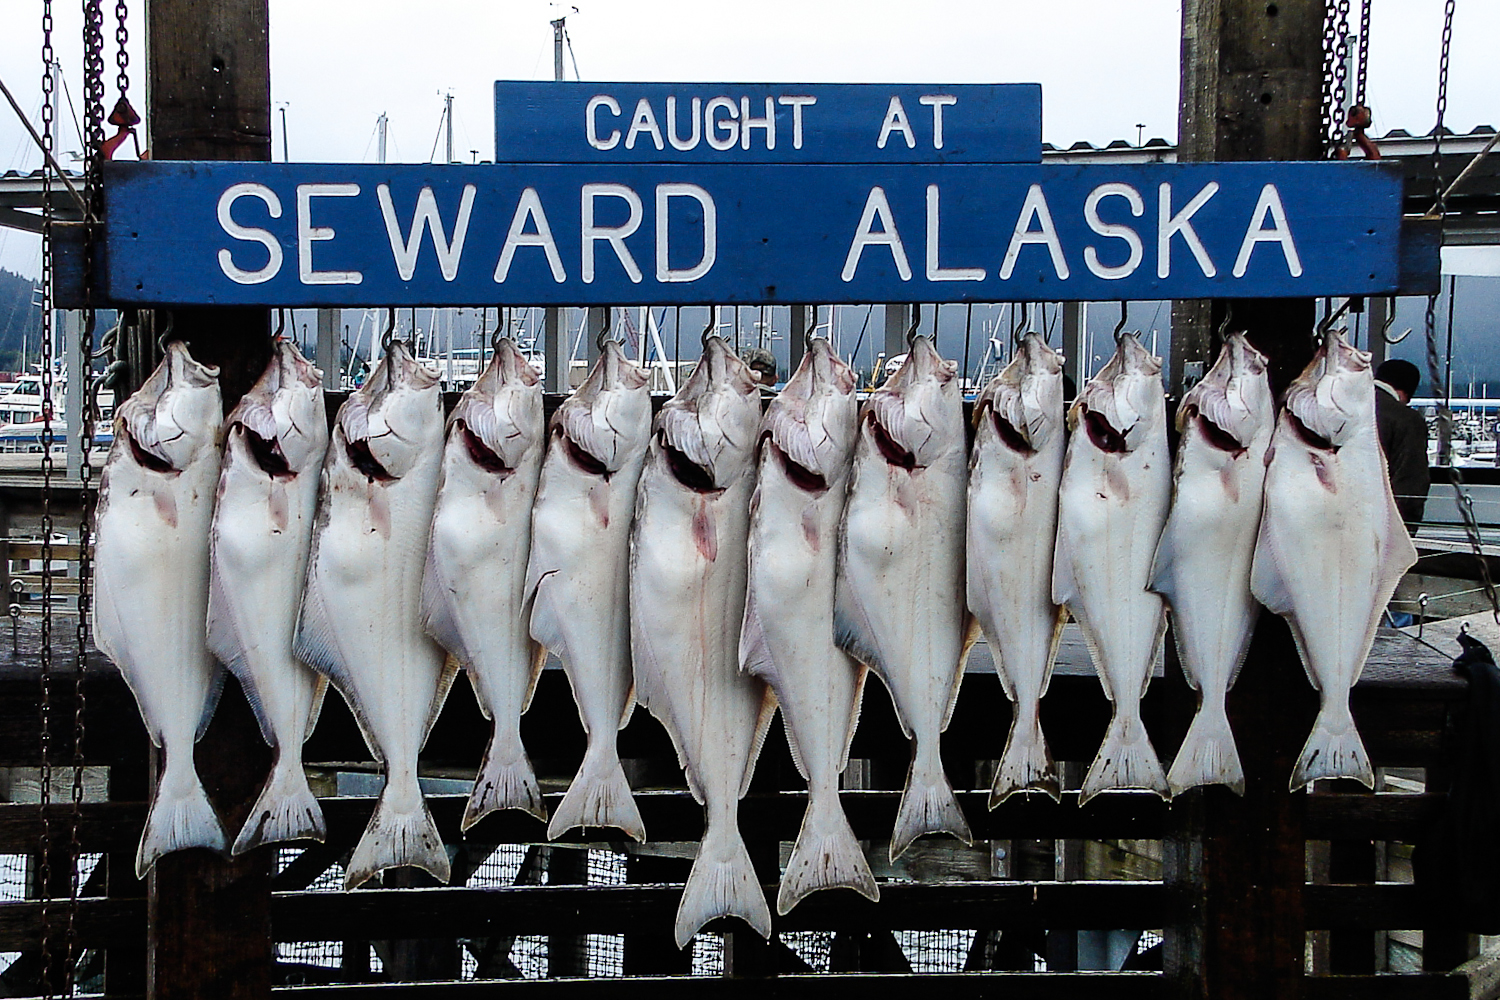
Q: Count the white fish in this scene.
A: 12